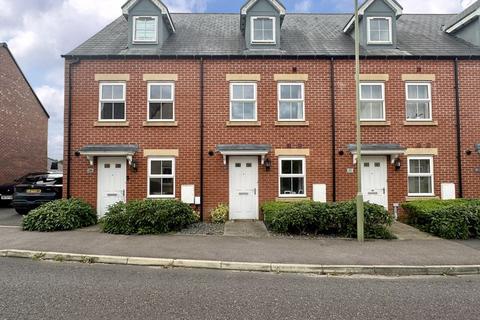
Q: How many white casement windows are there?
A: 12